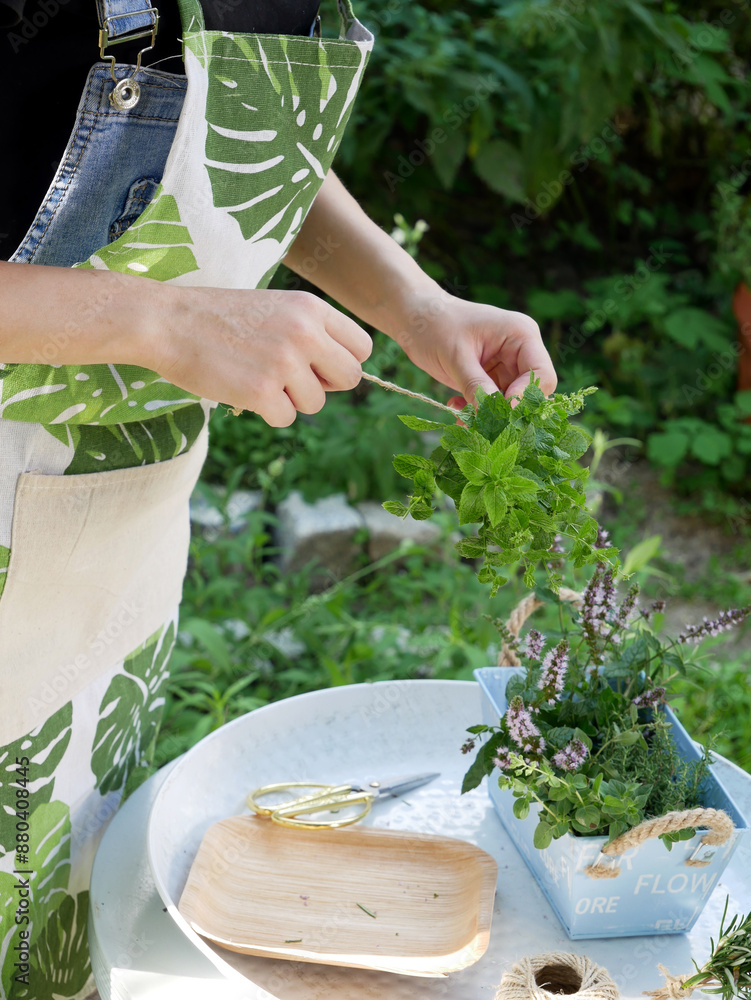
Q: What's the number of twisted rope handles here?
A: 2